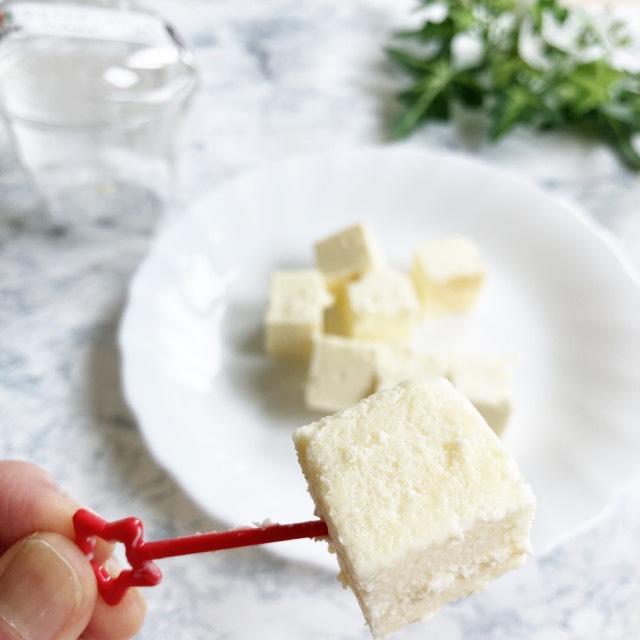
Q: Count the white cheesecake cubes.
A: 8